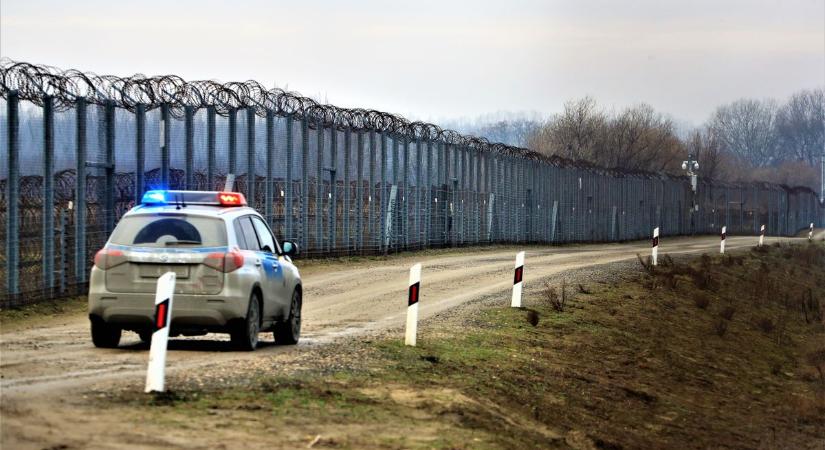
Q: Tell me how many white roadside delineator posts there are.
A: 7